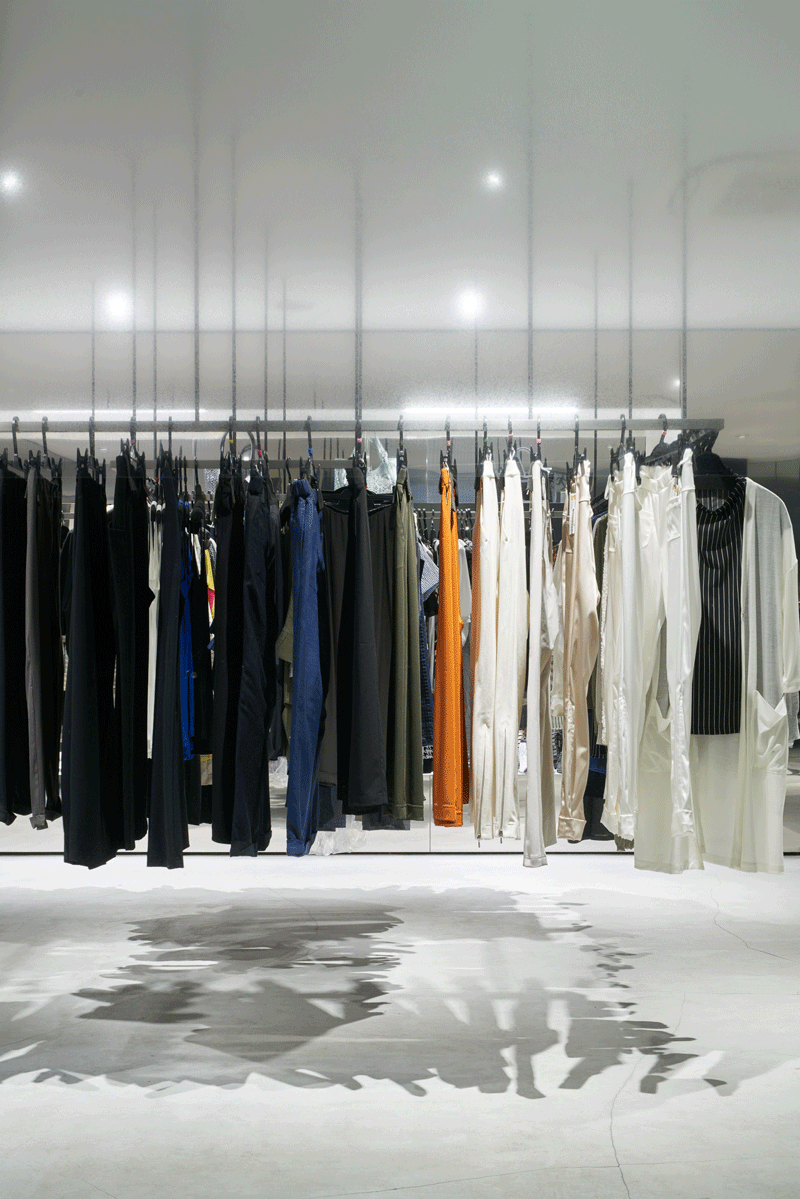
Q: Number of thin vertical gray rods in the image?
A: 13